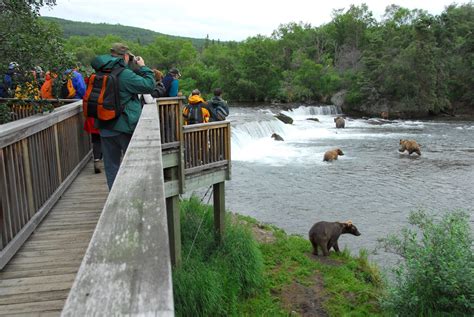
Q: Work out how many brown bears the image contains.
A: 5